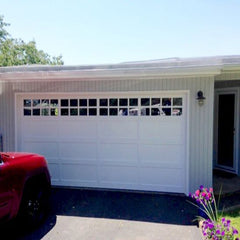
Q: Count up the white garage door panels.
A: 12